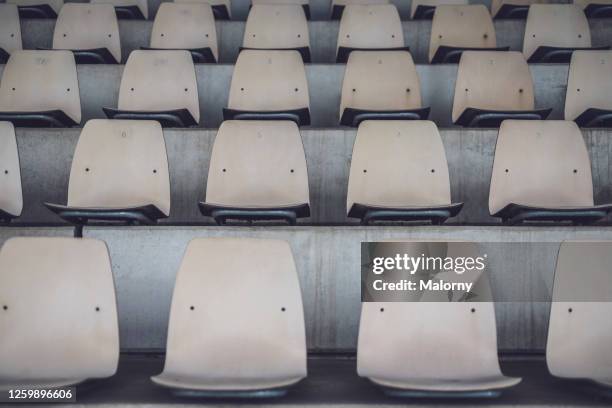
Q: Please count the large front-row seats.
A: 4